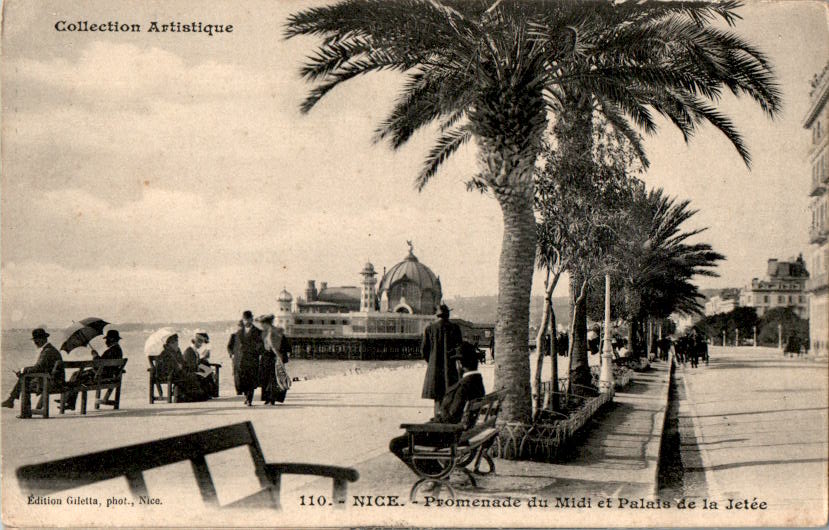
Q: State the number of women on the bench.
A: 2